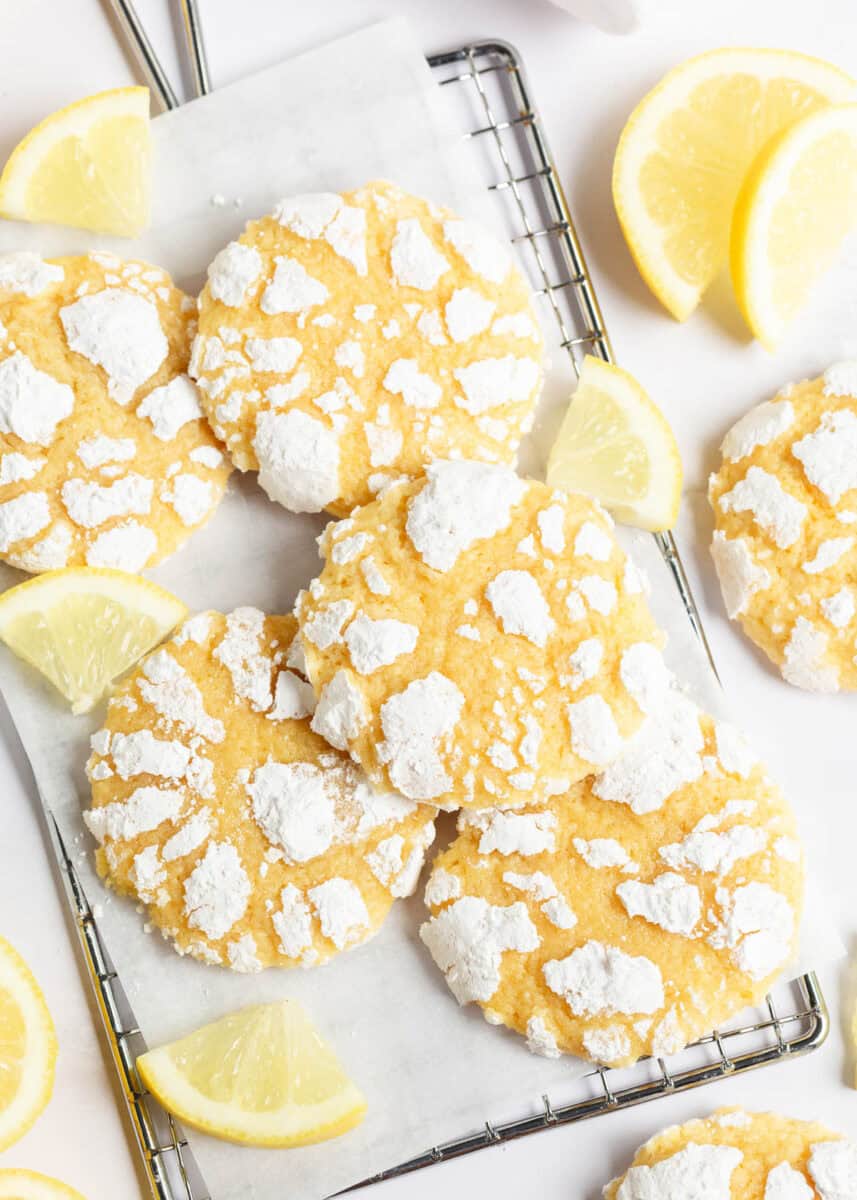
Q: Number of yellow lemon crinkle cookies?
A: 7